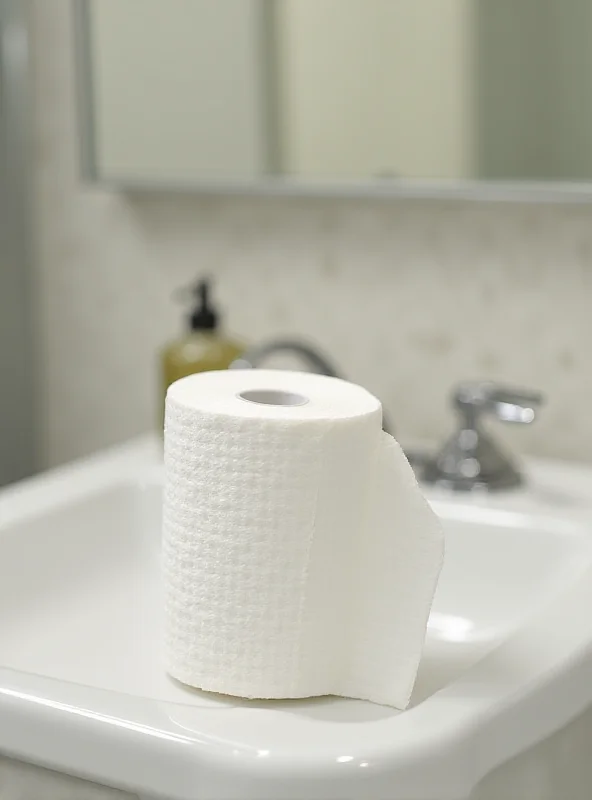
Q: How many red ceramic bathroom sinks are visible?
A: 0